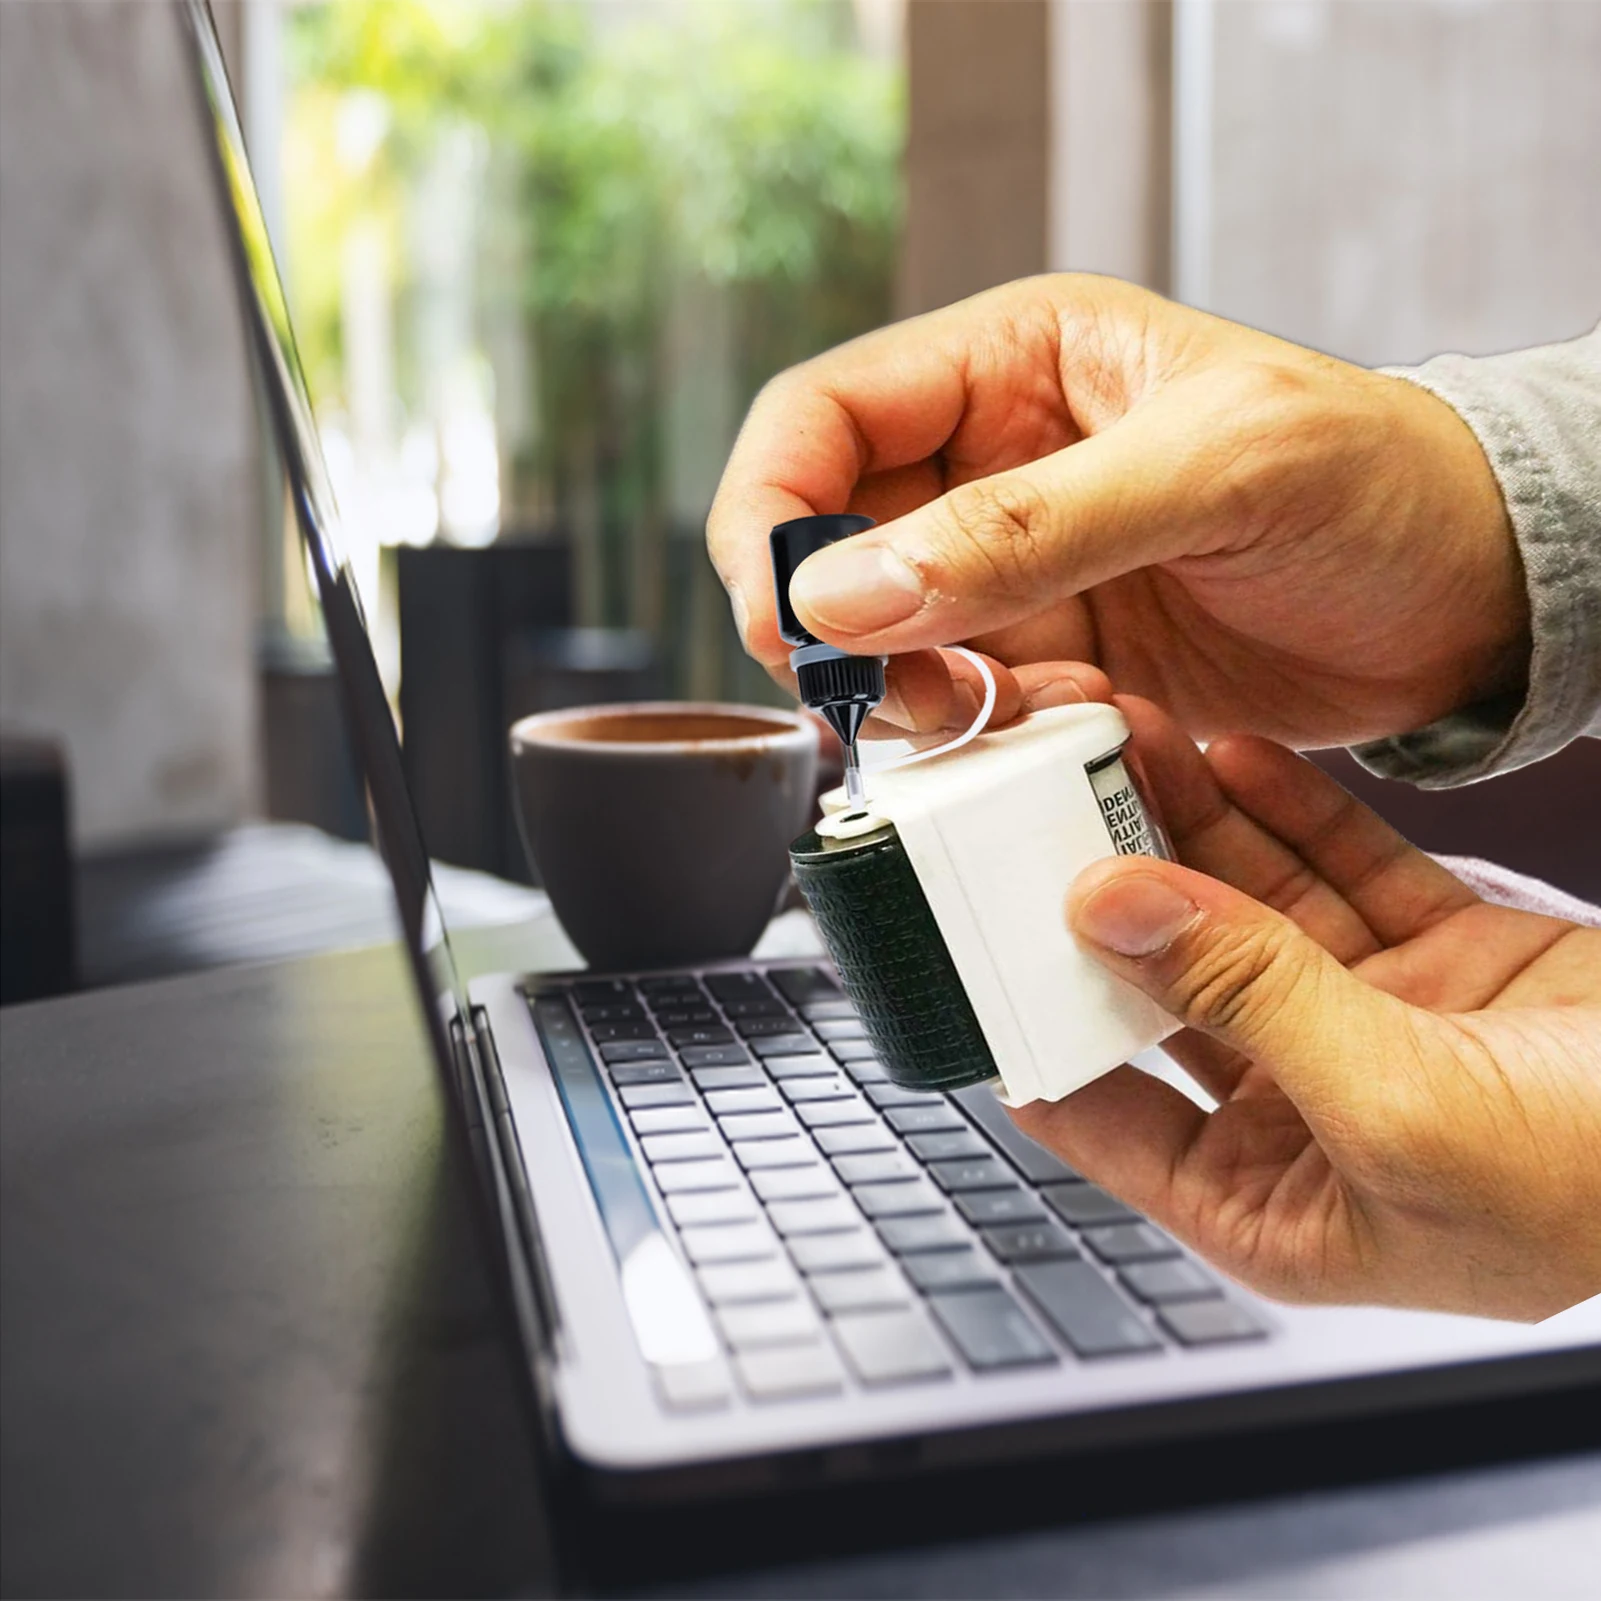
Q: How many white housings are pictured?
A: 1